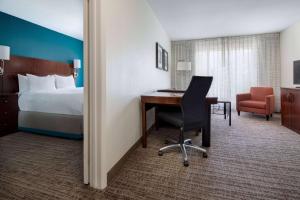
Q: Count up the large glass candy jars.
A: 0